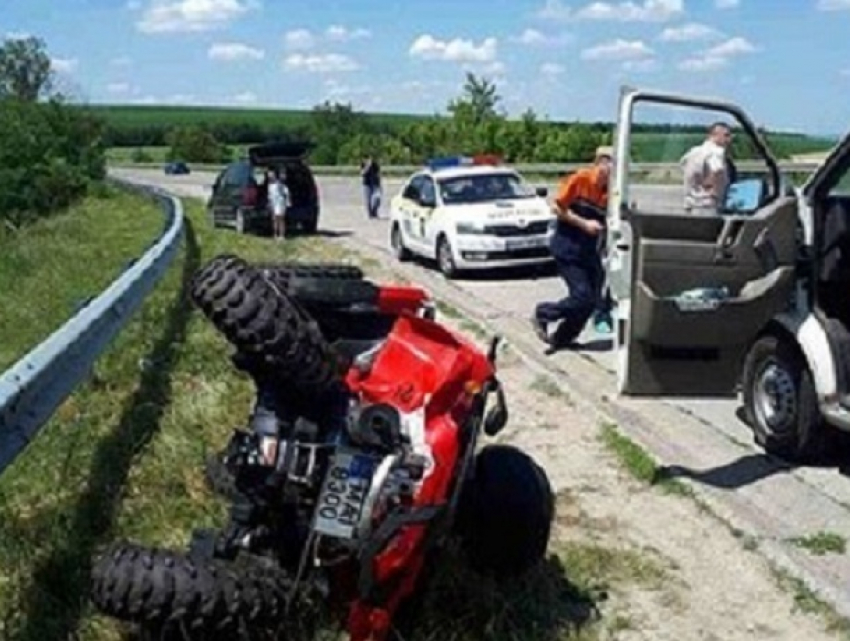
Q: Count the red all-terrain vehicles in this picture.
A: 1